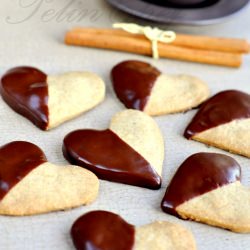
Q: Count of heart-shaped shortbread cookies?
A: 7